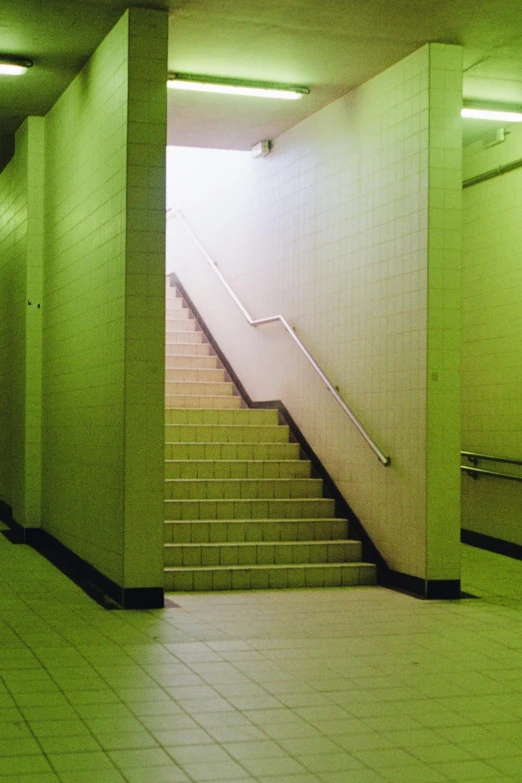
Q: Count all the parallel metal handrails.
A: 2